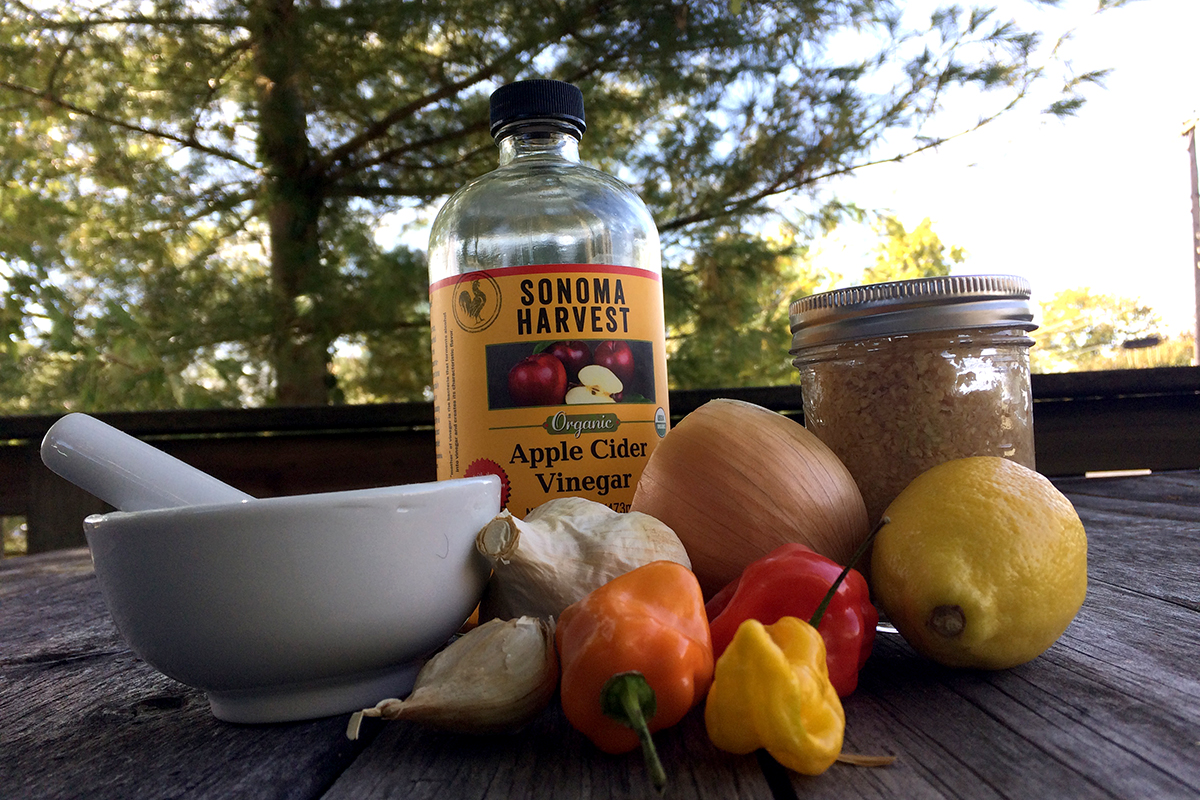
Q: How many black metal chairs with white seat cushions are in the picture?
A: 0